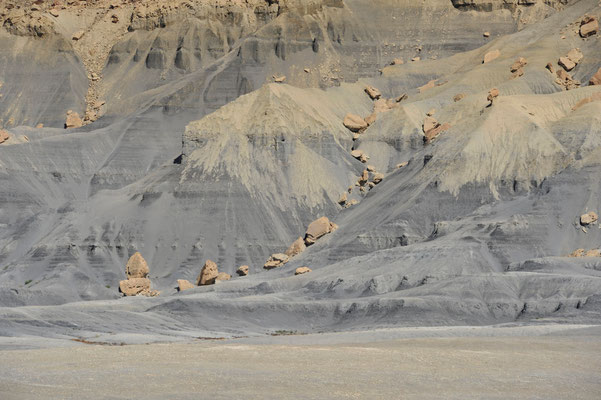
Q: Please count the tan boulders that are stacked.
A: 2